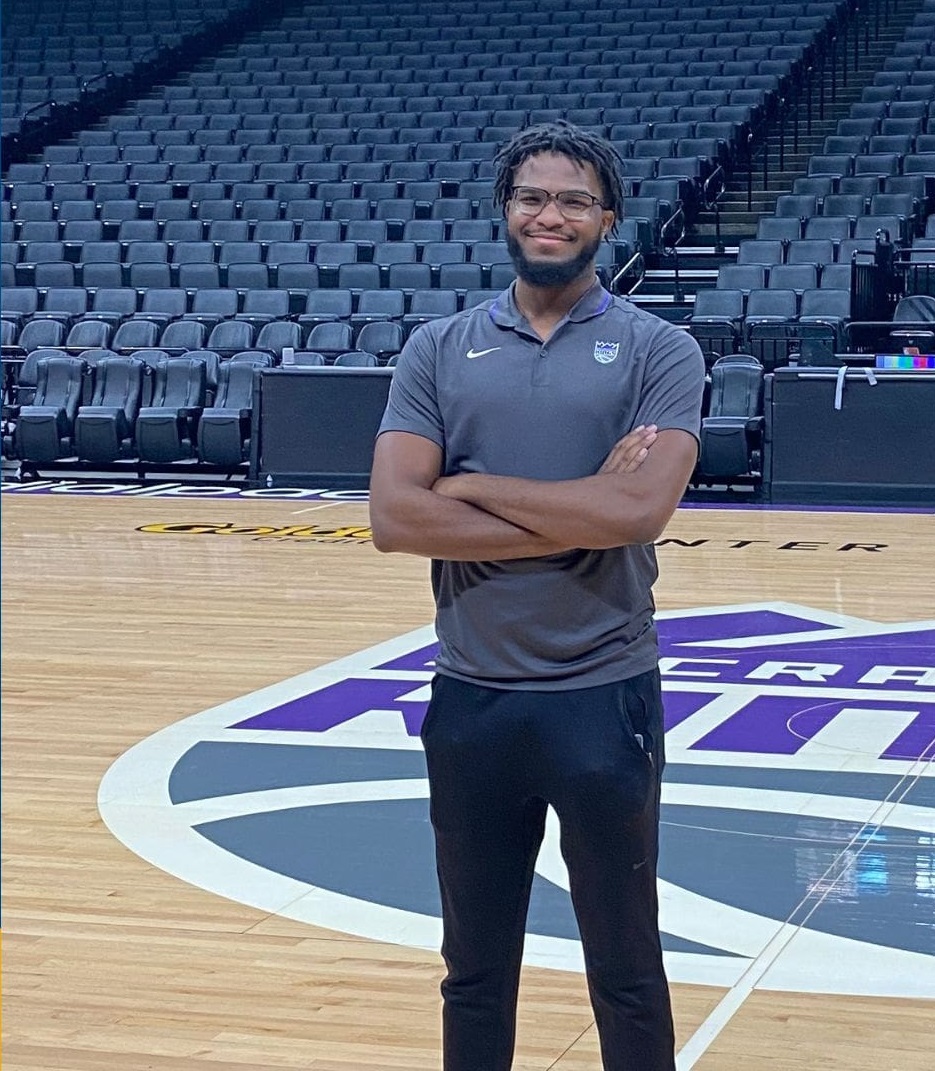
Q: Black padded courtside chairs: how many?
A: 5